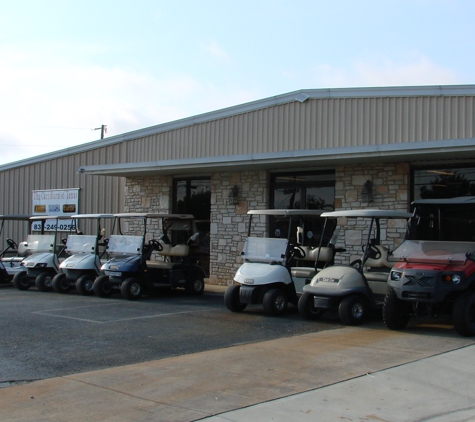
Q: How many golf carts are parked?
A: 7